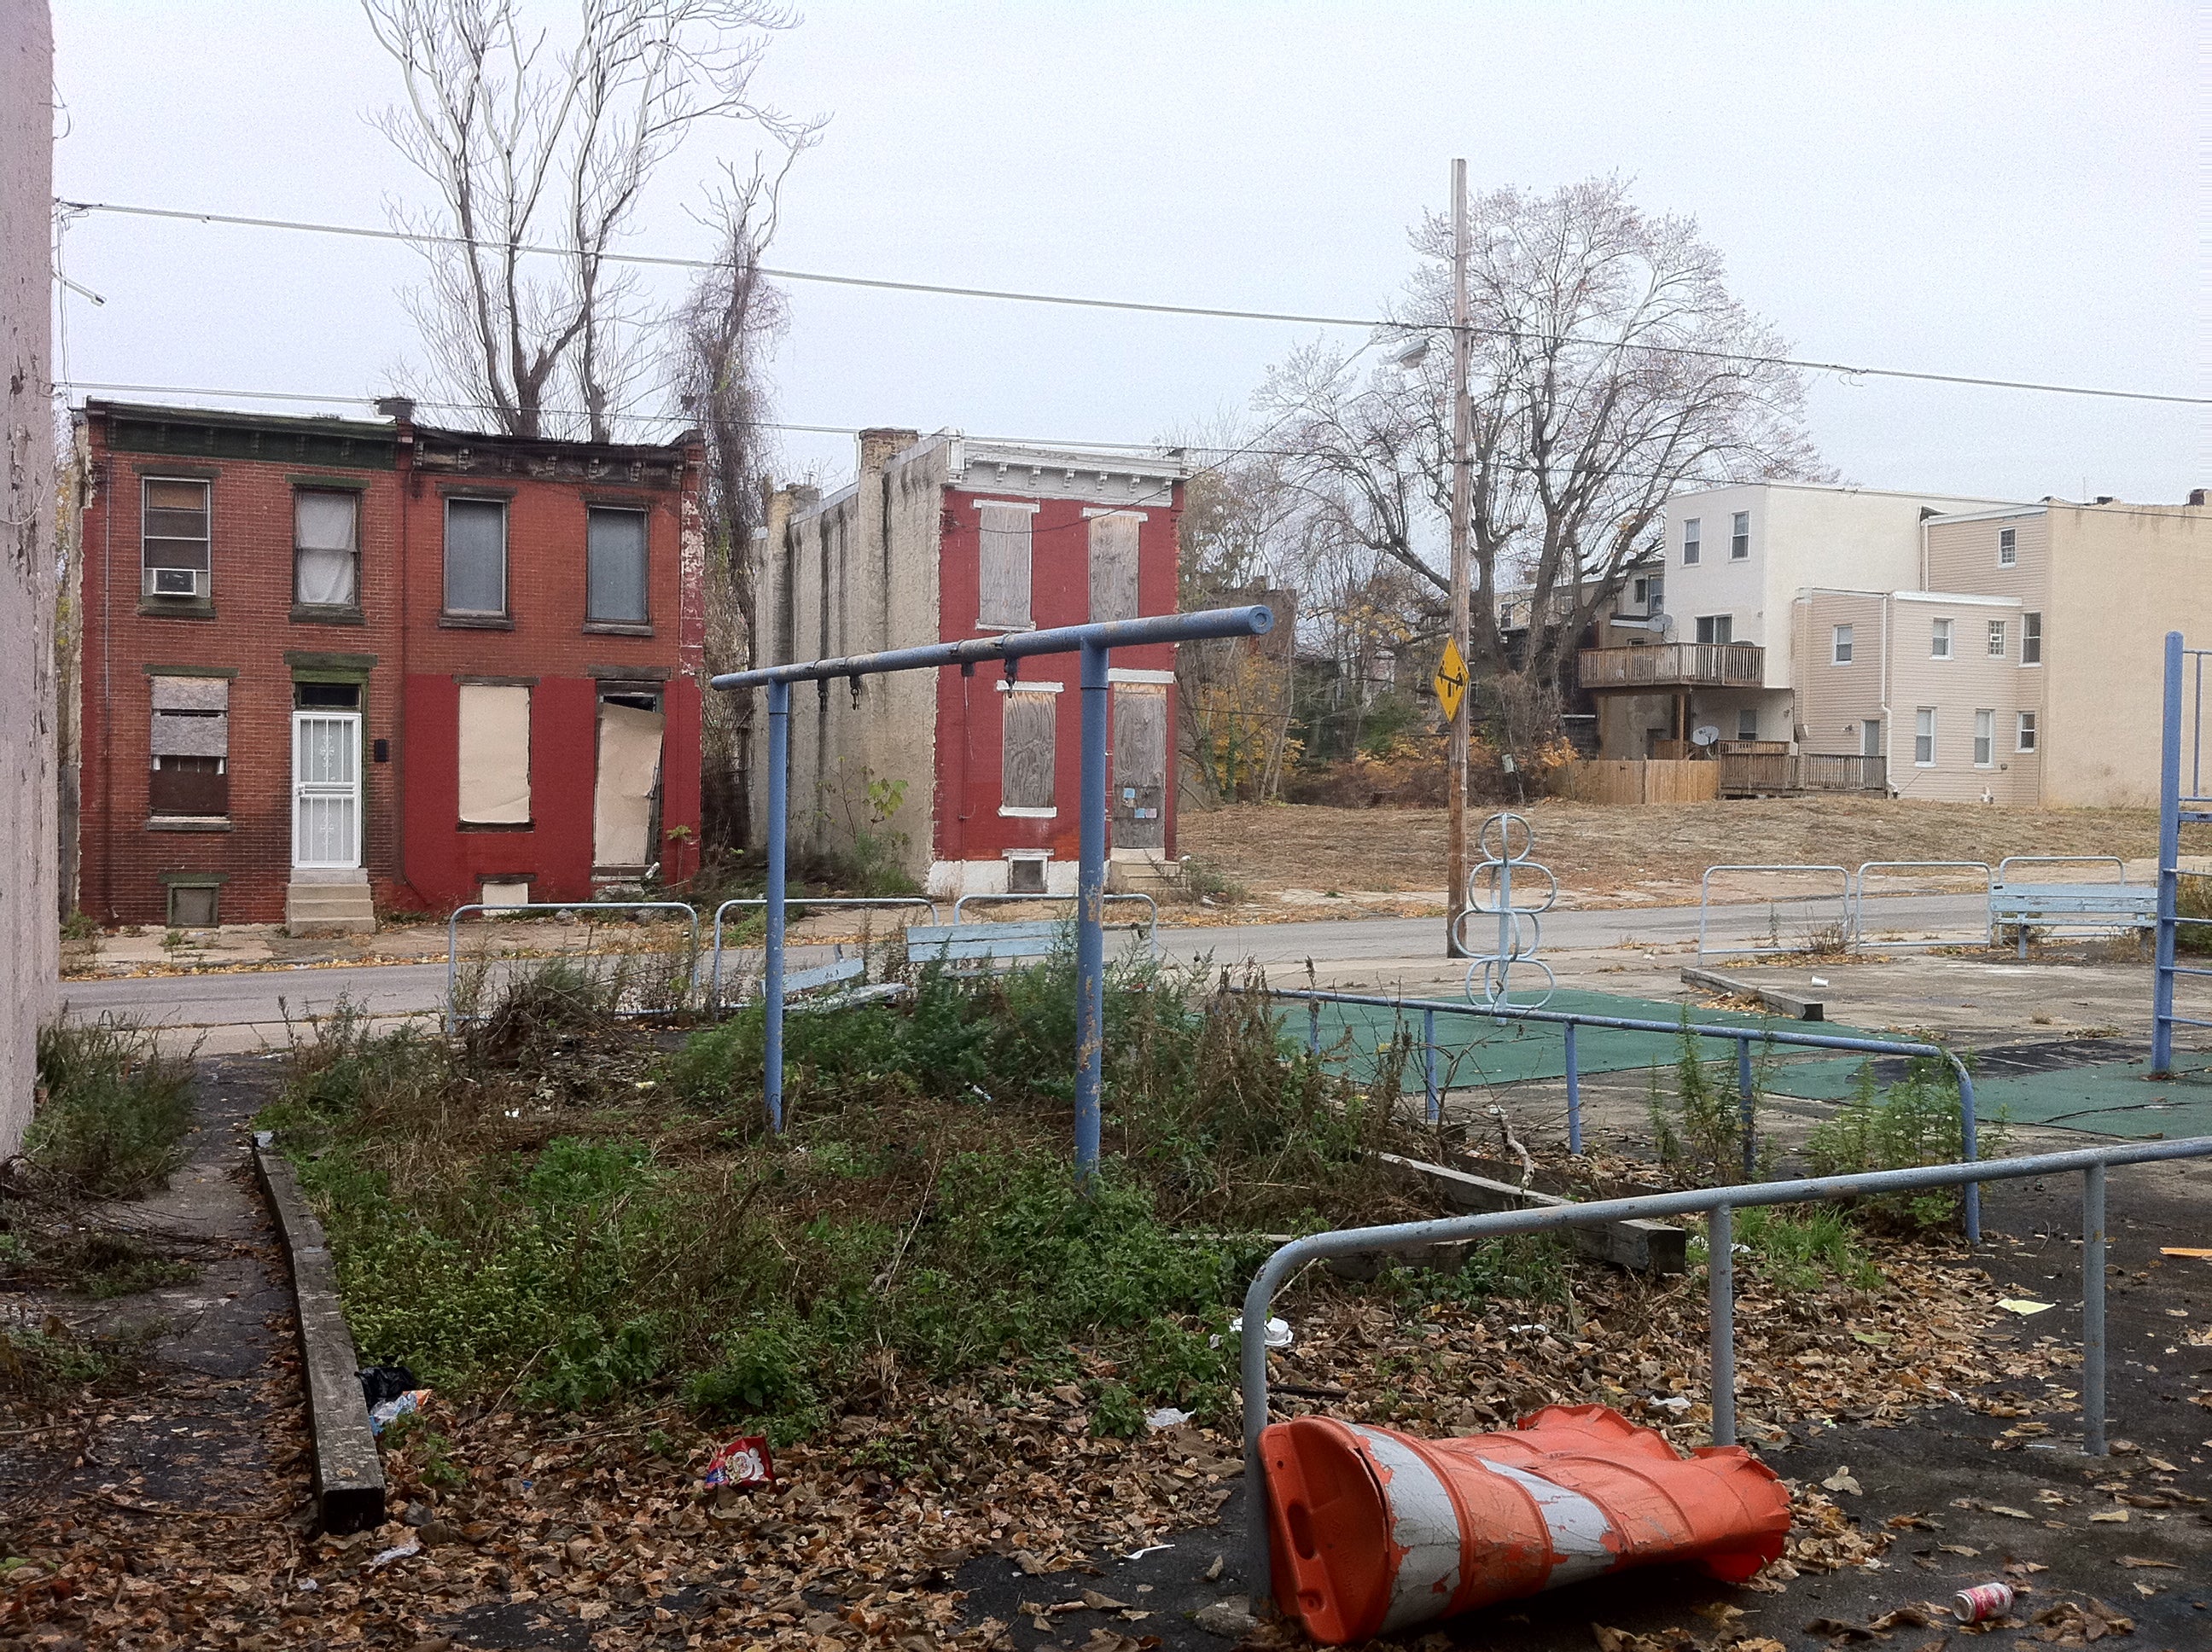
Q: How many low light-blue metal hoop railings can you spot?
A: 6